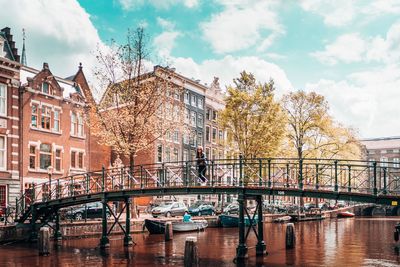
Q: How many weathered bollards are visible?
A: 4